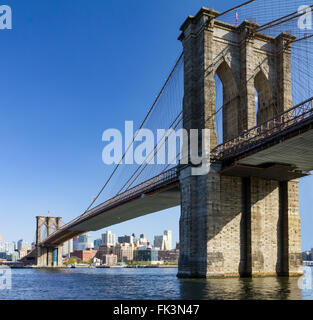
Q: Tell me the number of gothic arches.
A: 4